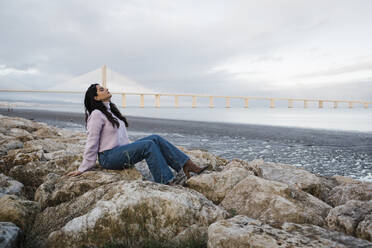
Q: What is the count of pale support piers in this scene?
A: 15